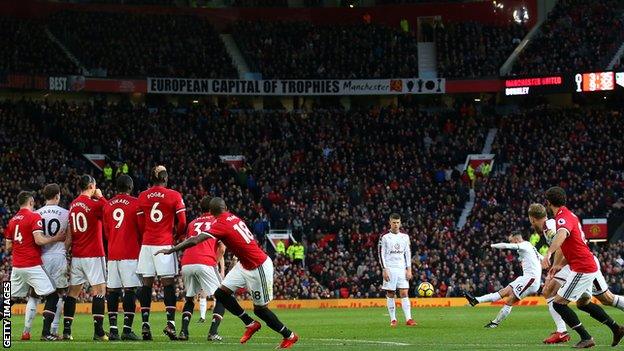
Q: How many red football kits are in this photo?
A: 7